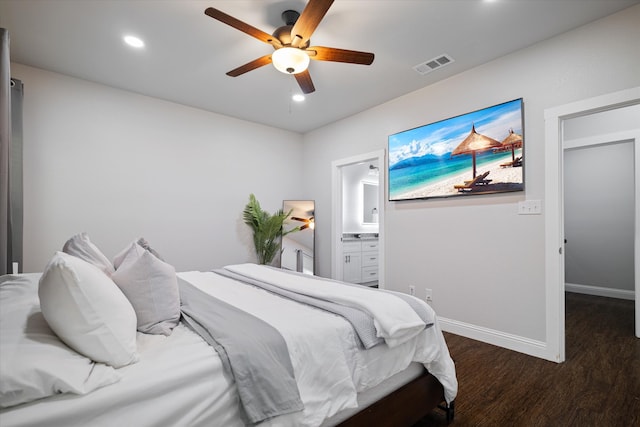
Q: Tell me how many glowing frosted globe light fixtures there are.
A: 1